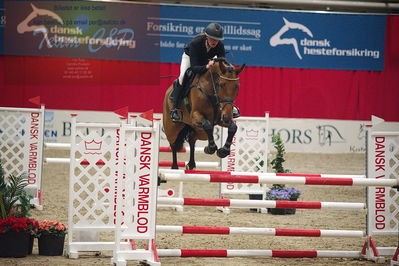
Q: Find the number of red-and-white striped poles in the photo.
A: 7